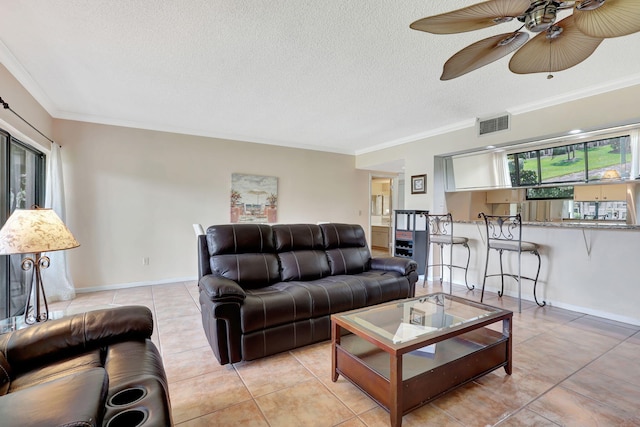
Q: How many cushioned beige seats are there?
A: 2